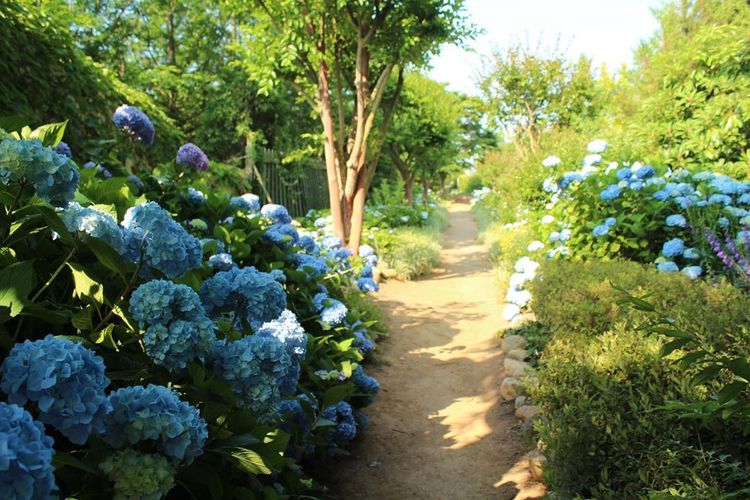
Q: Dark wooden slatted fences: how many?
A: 1